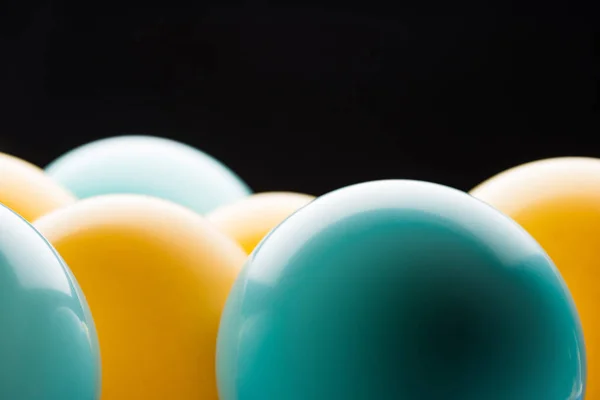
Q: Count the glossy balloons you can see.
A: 7